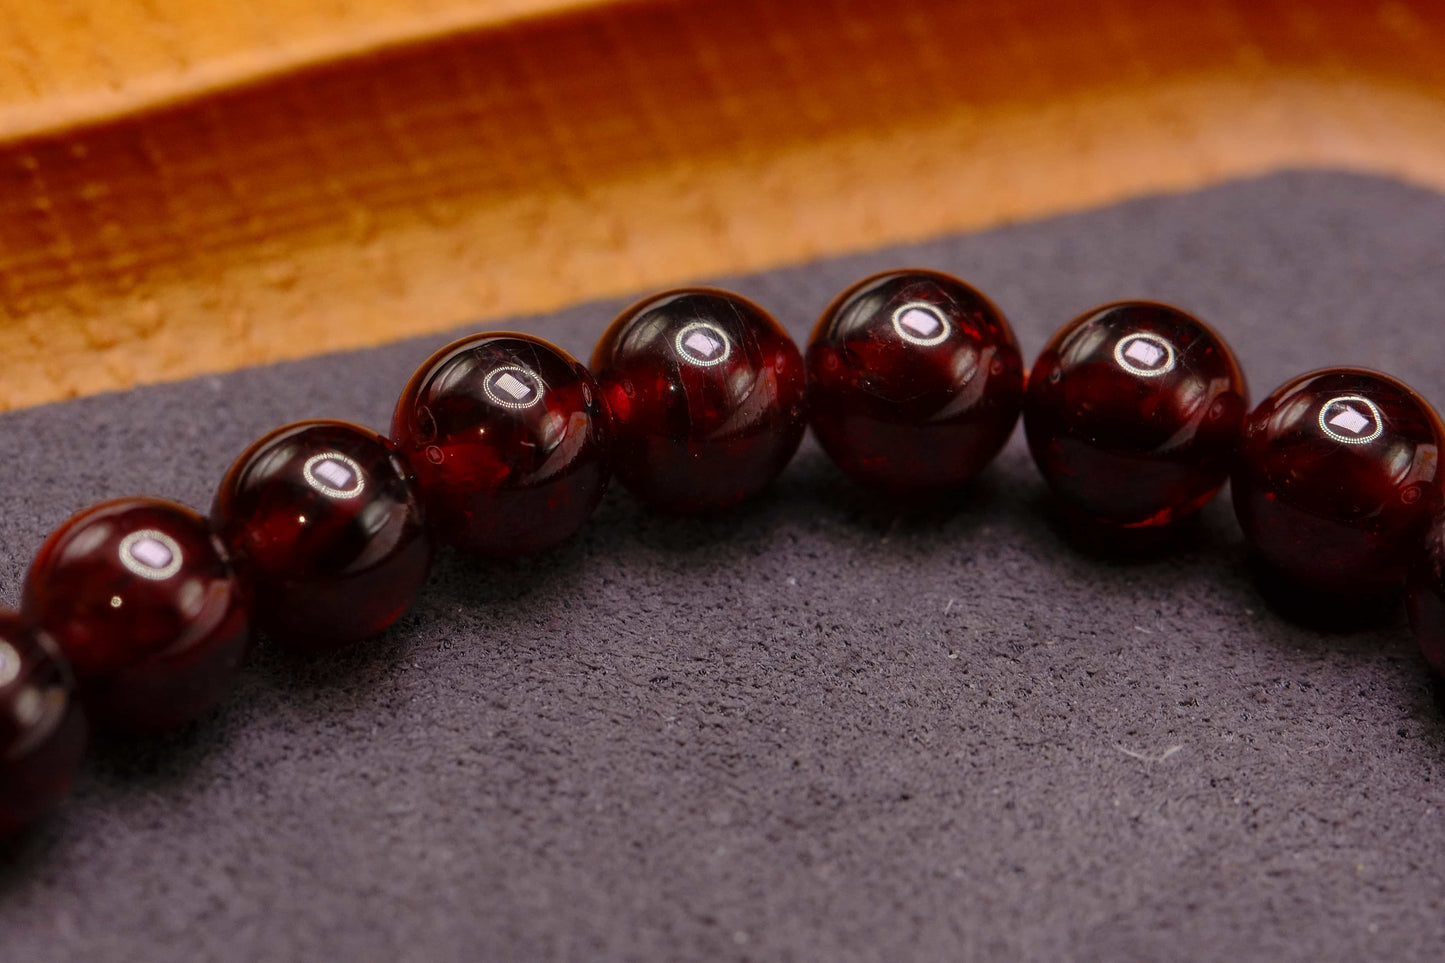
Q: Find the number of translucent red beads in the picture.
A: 9